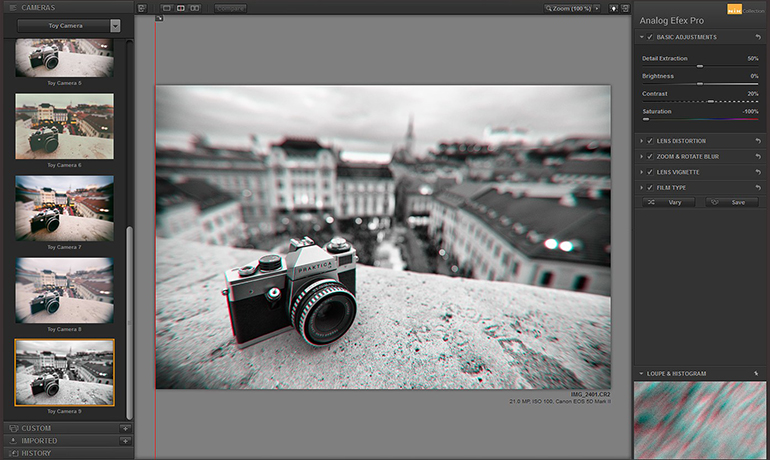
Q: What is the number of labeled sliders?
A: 4